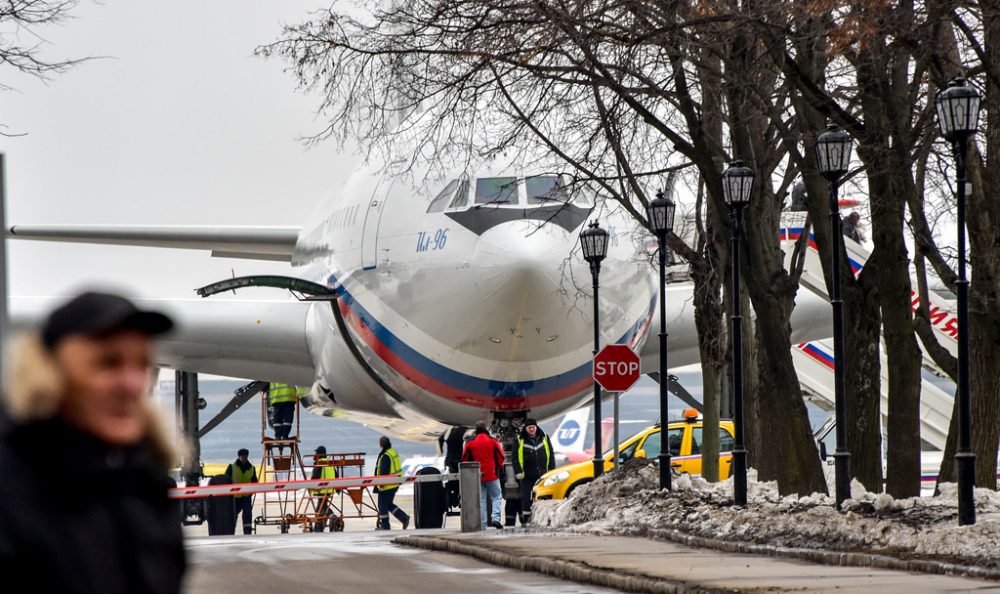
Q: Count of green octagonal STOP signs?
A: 0